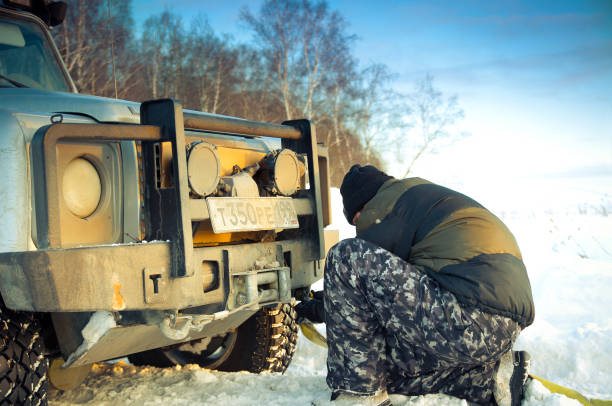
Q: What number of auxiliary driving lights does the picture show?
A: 2